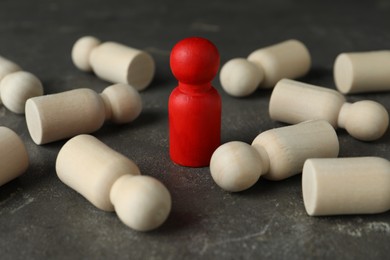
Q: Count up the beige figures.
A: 10